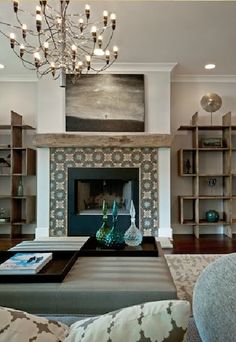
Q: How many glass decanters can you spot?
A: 3